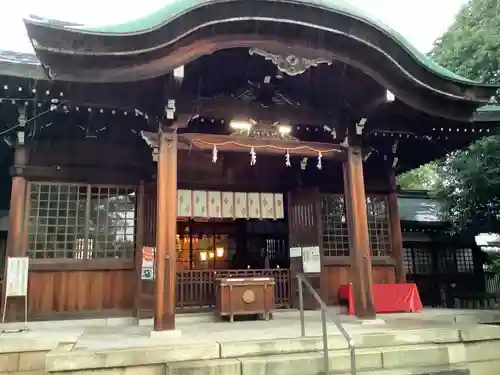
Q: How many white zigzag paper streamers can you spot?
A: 4